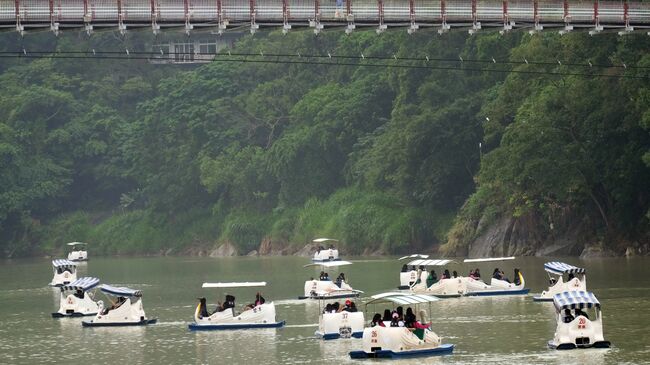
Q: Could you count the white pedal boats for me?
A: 14